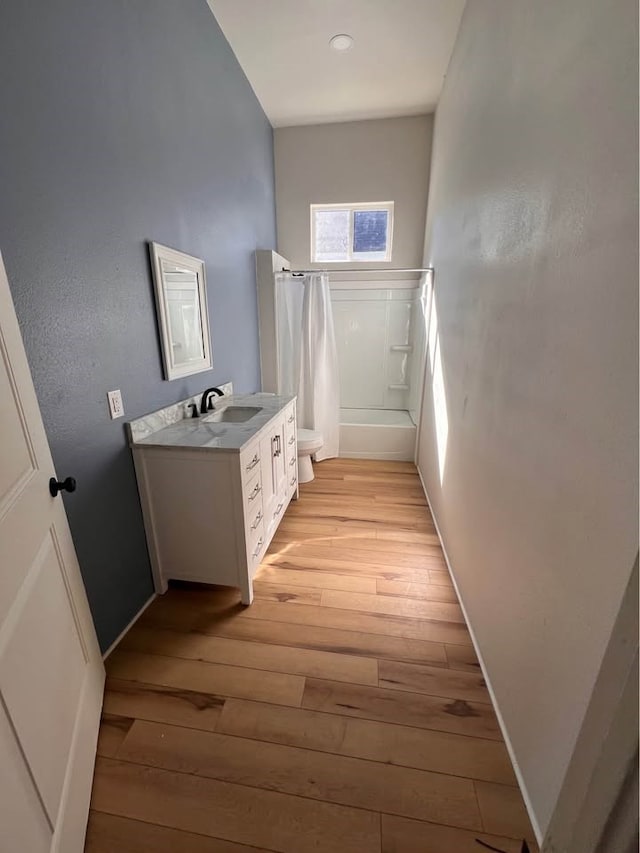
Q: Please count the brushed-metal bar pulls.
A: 11